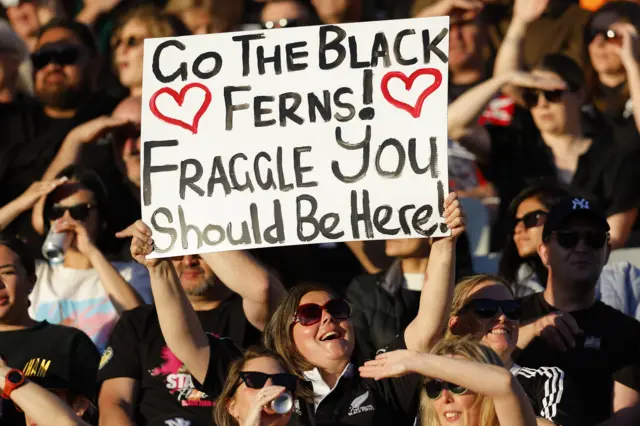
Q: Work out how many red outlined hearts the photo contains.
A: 2